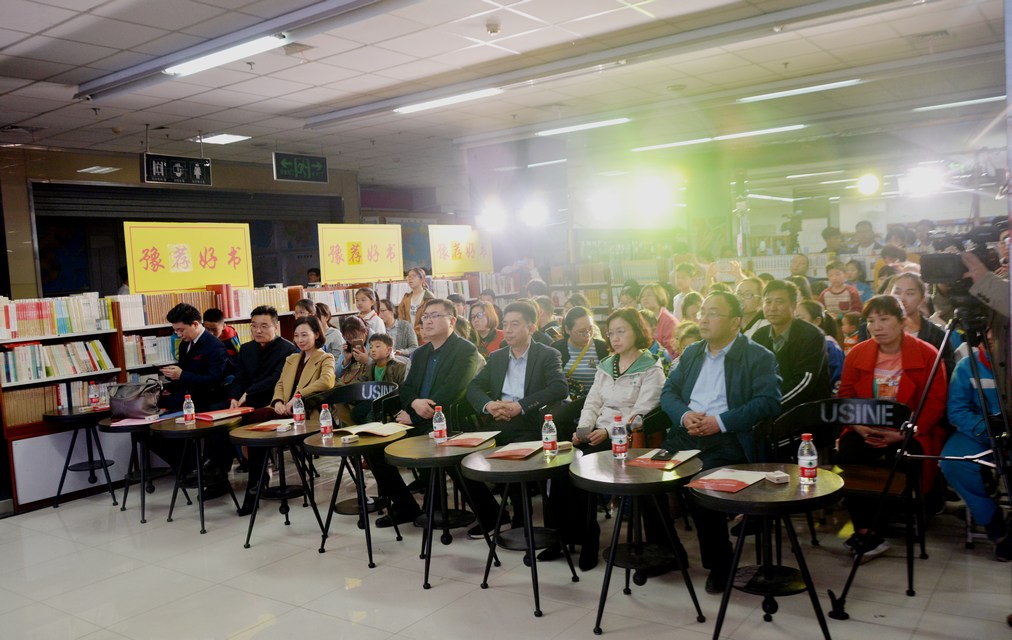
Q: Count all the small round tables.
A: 9